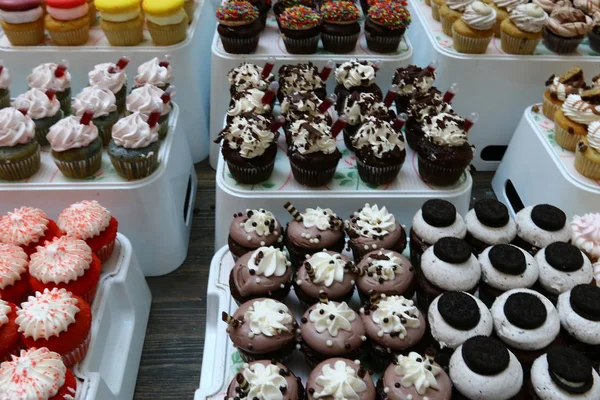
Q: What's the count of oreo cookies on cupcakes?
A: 11